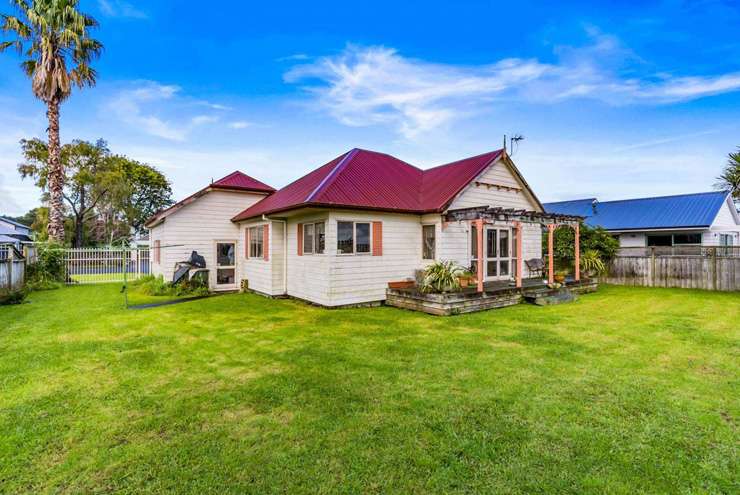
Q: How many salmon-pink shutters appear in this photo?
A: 5